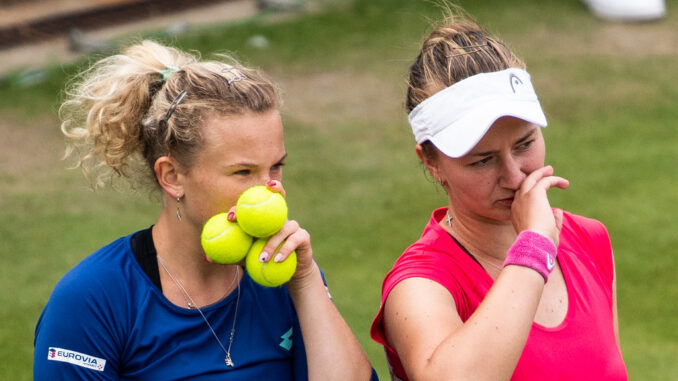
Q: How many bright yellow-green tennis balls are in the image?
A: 3